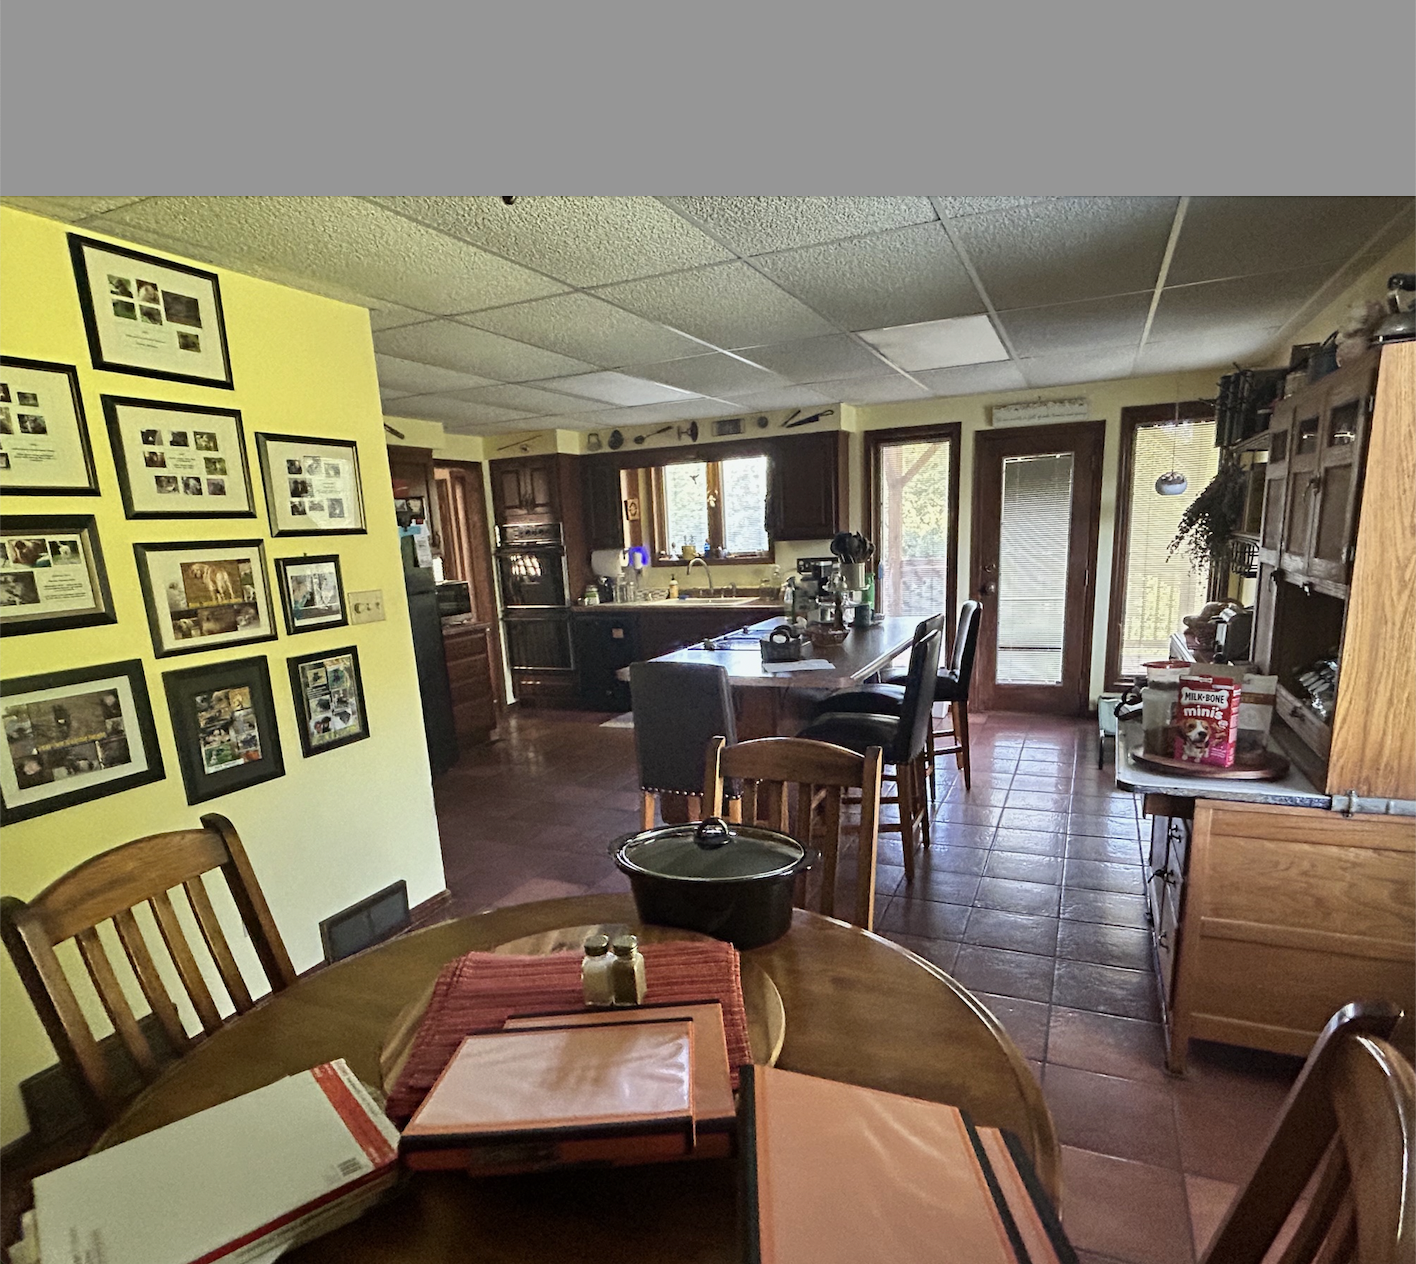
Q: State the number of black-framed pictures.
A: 10